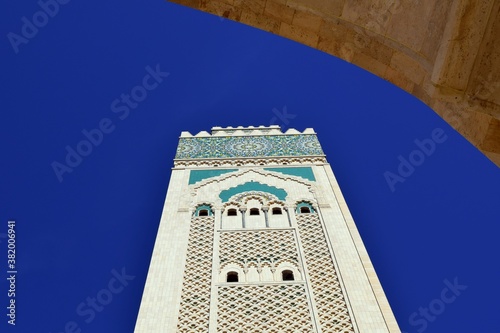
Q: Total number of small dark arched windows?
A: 7